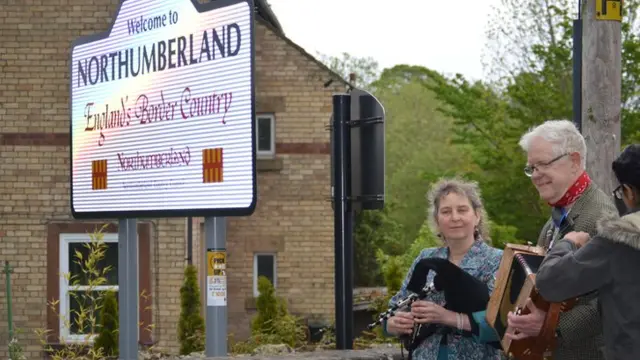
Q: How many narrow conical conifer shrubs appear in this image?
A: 3